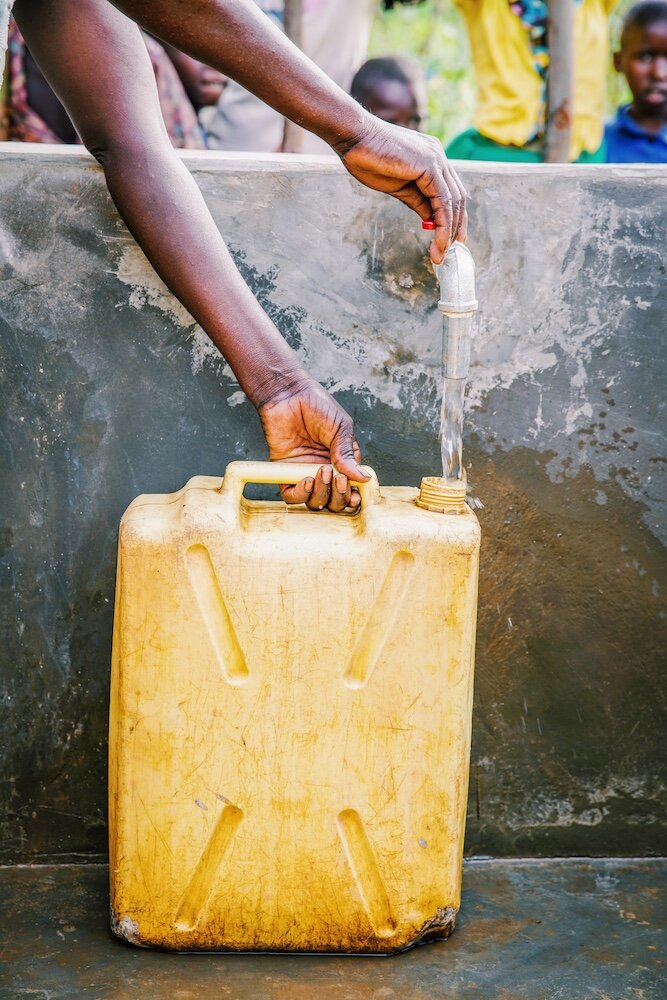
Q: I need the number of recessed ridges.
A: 4